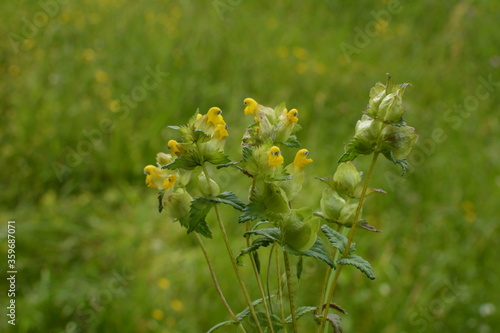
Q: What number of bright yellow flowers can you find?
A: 9